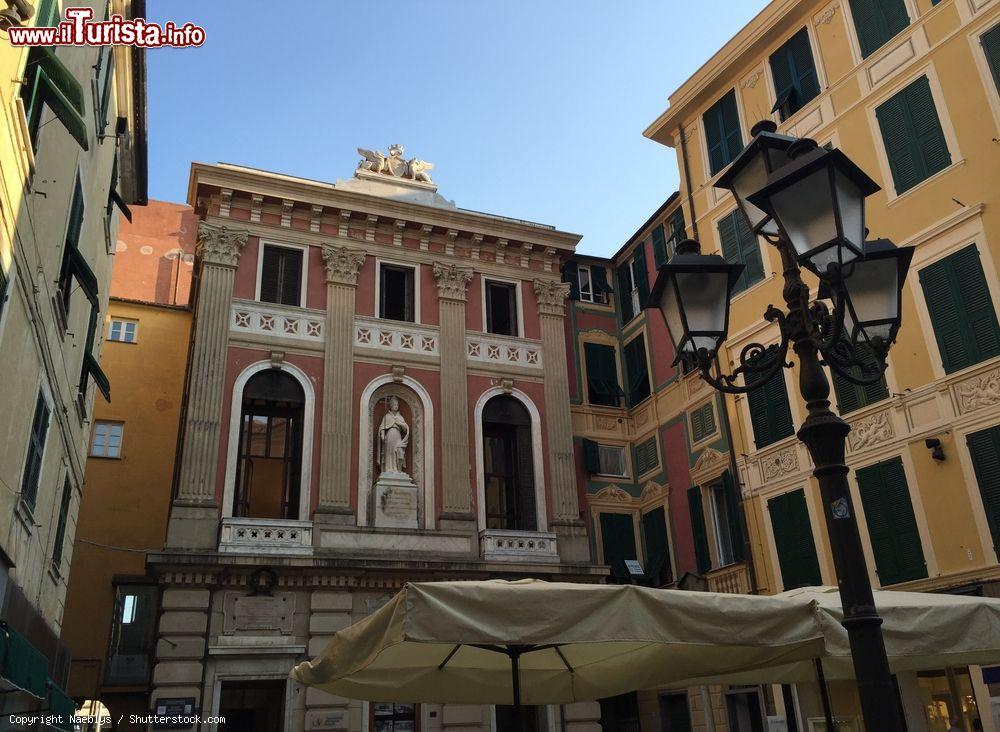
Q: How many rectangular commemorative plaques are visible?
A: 1